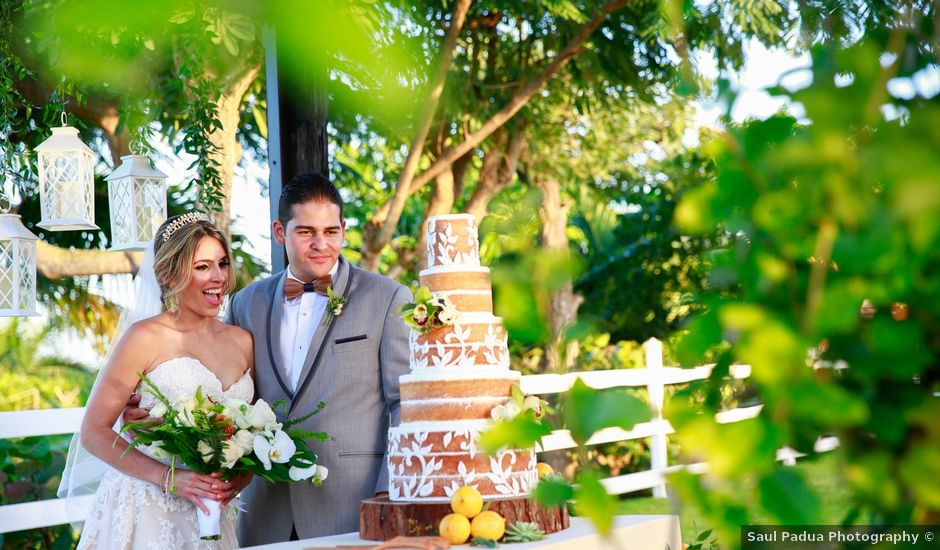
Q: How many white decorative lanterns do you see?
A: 3